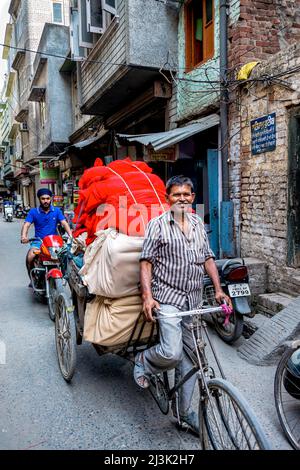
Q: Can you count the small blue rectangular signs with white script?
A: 1